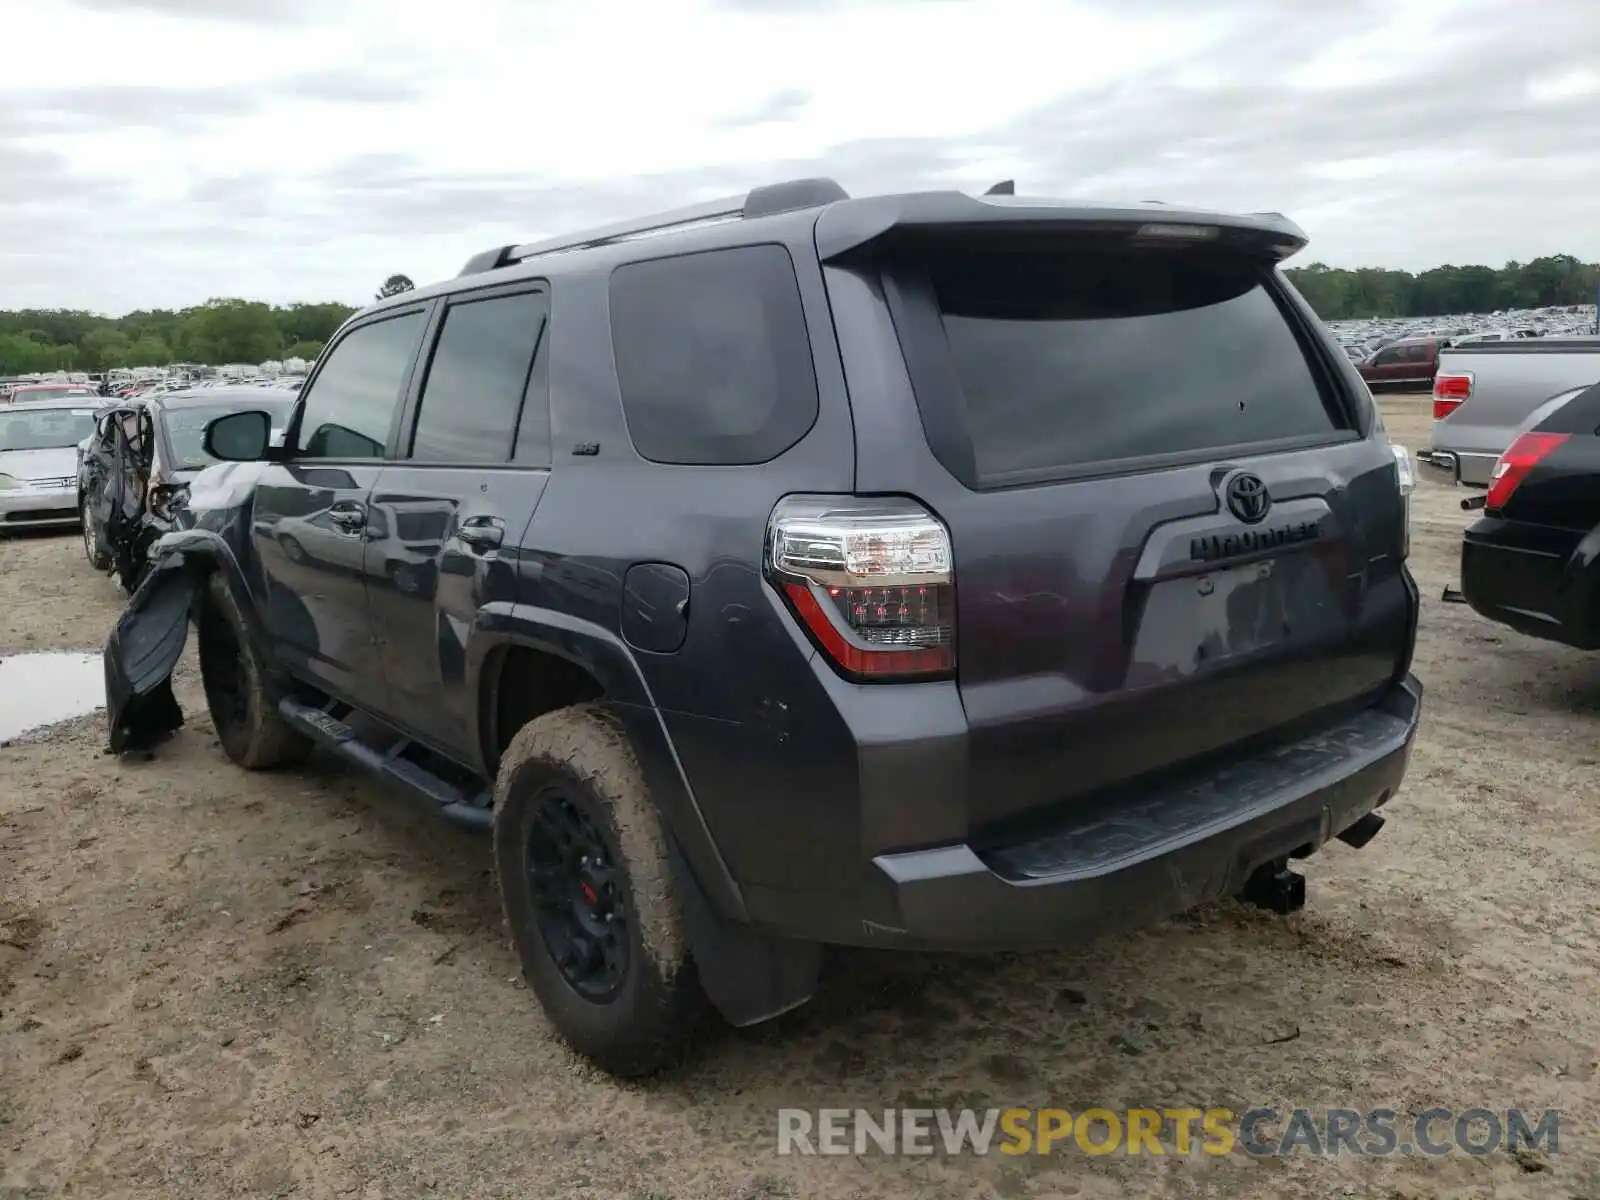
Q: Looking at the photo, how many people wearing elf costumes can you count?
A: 0